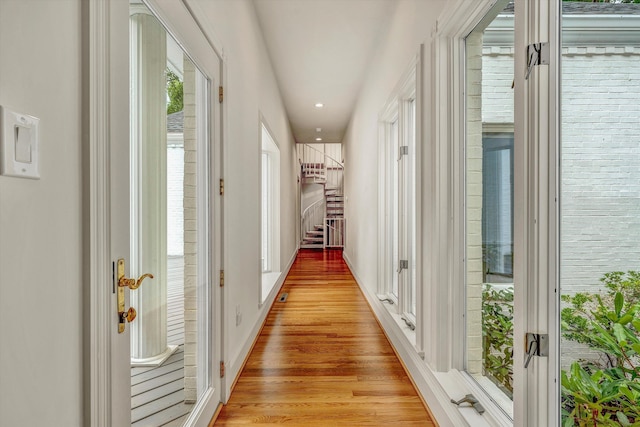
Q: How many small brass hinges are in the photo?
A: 3